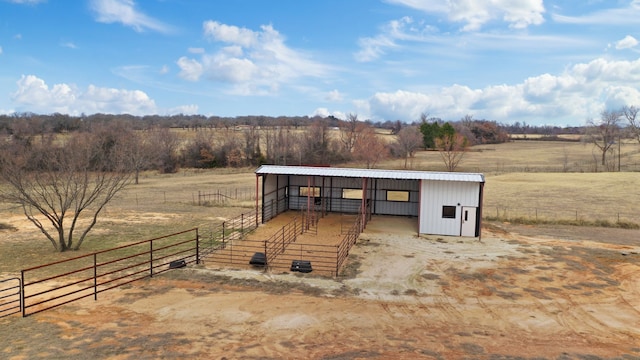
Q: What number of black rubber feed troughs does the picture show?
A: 3